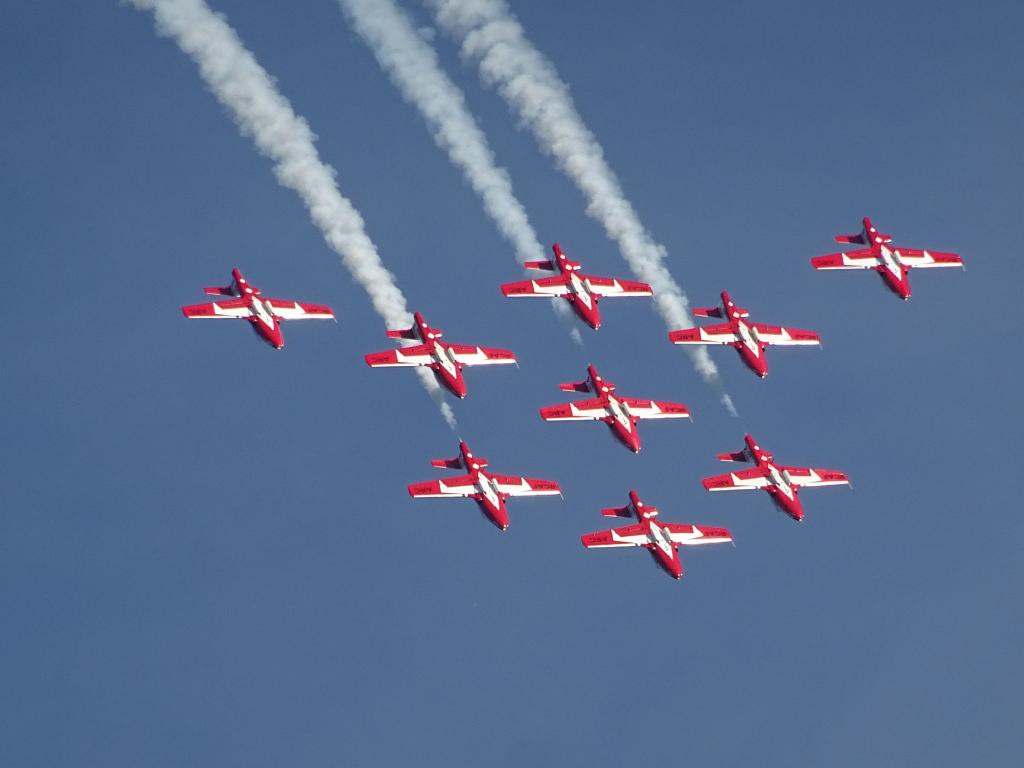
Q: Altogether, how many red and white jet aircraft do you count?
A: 9